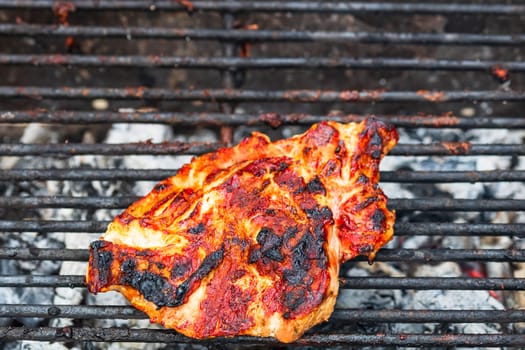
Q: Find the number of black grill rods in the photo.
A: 13